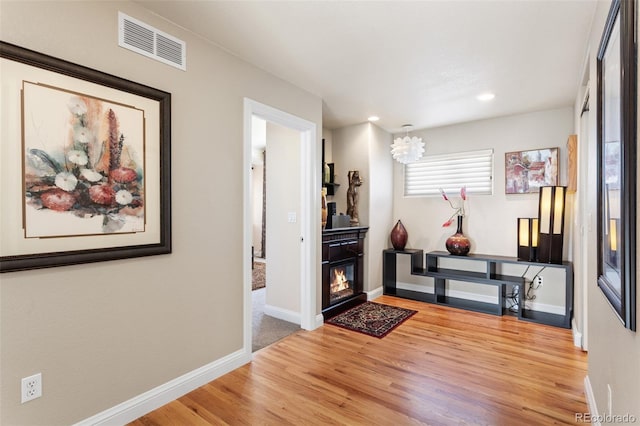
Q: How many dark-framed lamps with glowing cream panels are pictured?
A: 2